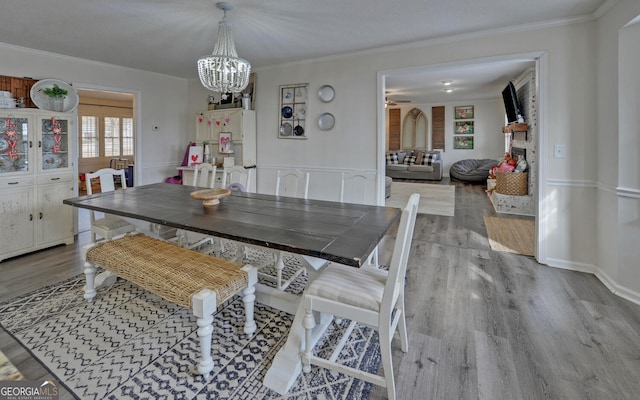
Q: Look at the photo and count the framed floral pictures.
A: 3